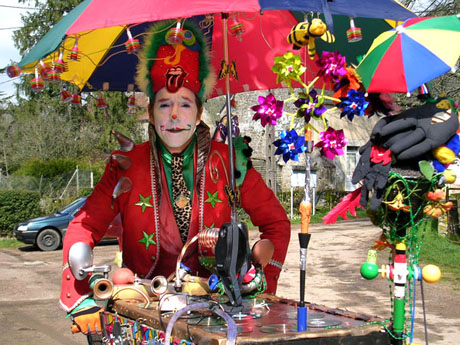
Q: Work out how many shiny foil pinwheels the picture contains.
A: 7